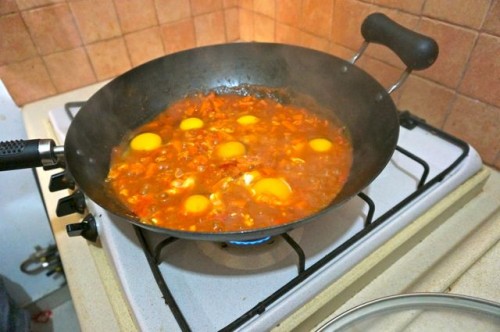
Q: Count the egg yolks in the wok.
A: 7